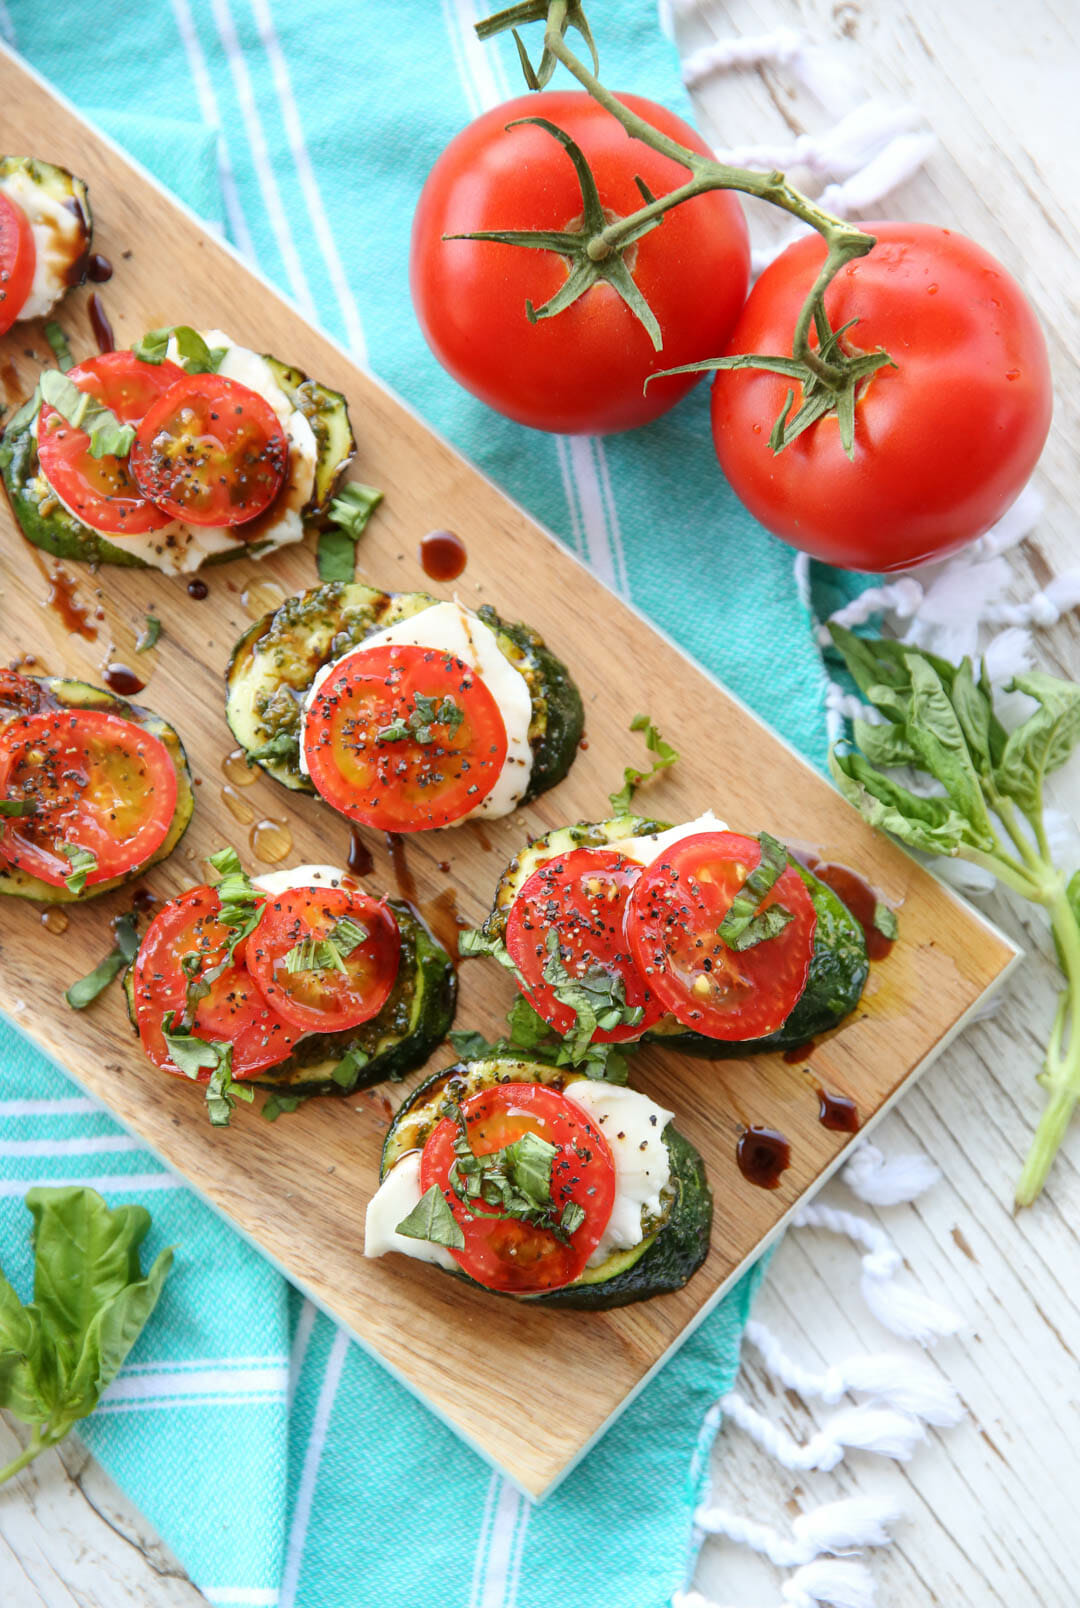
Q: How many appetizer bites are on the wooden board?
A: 7